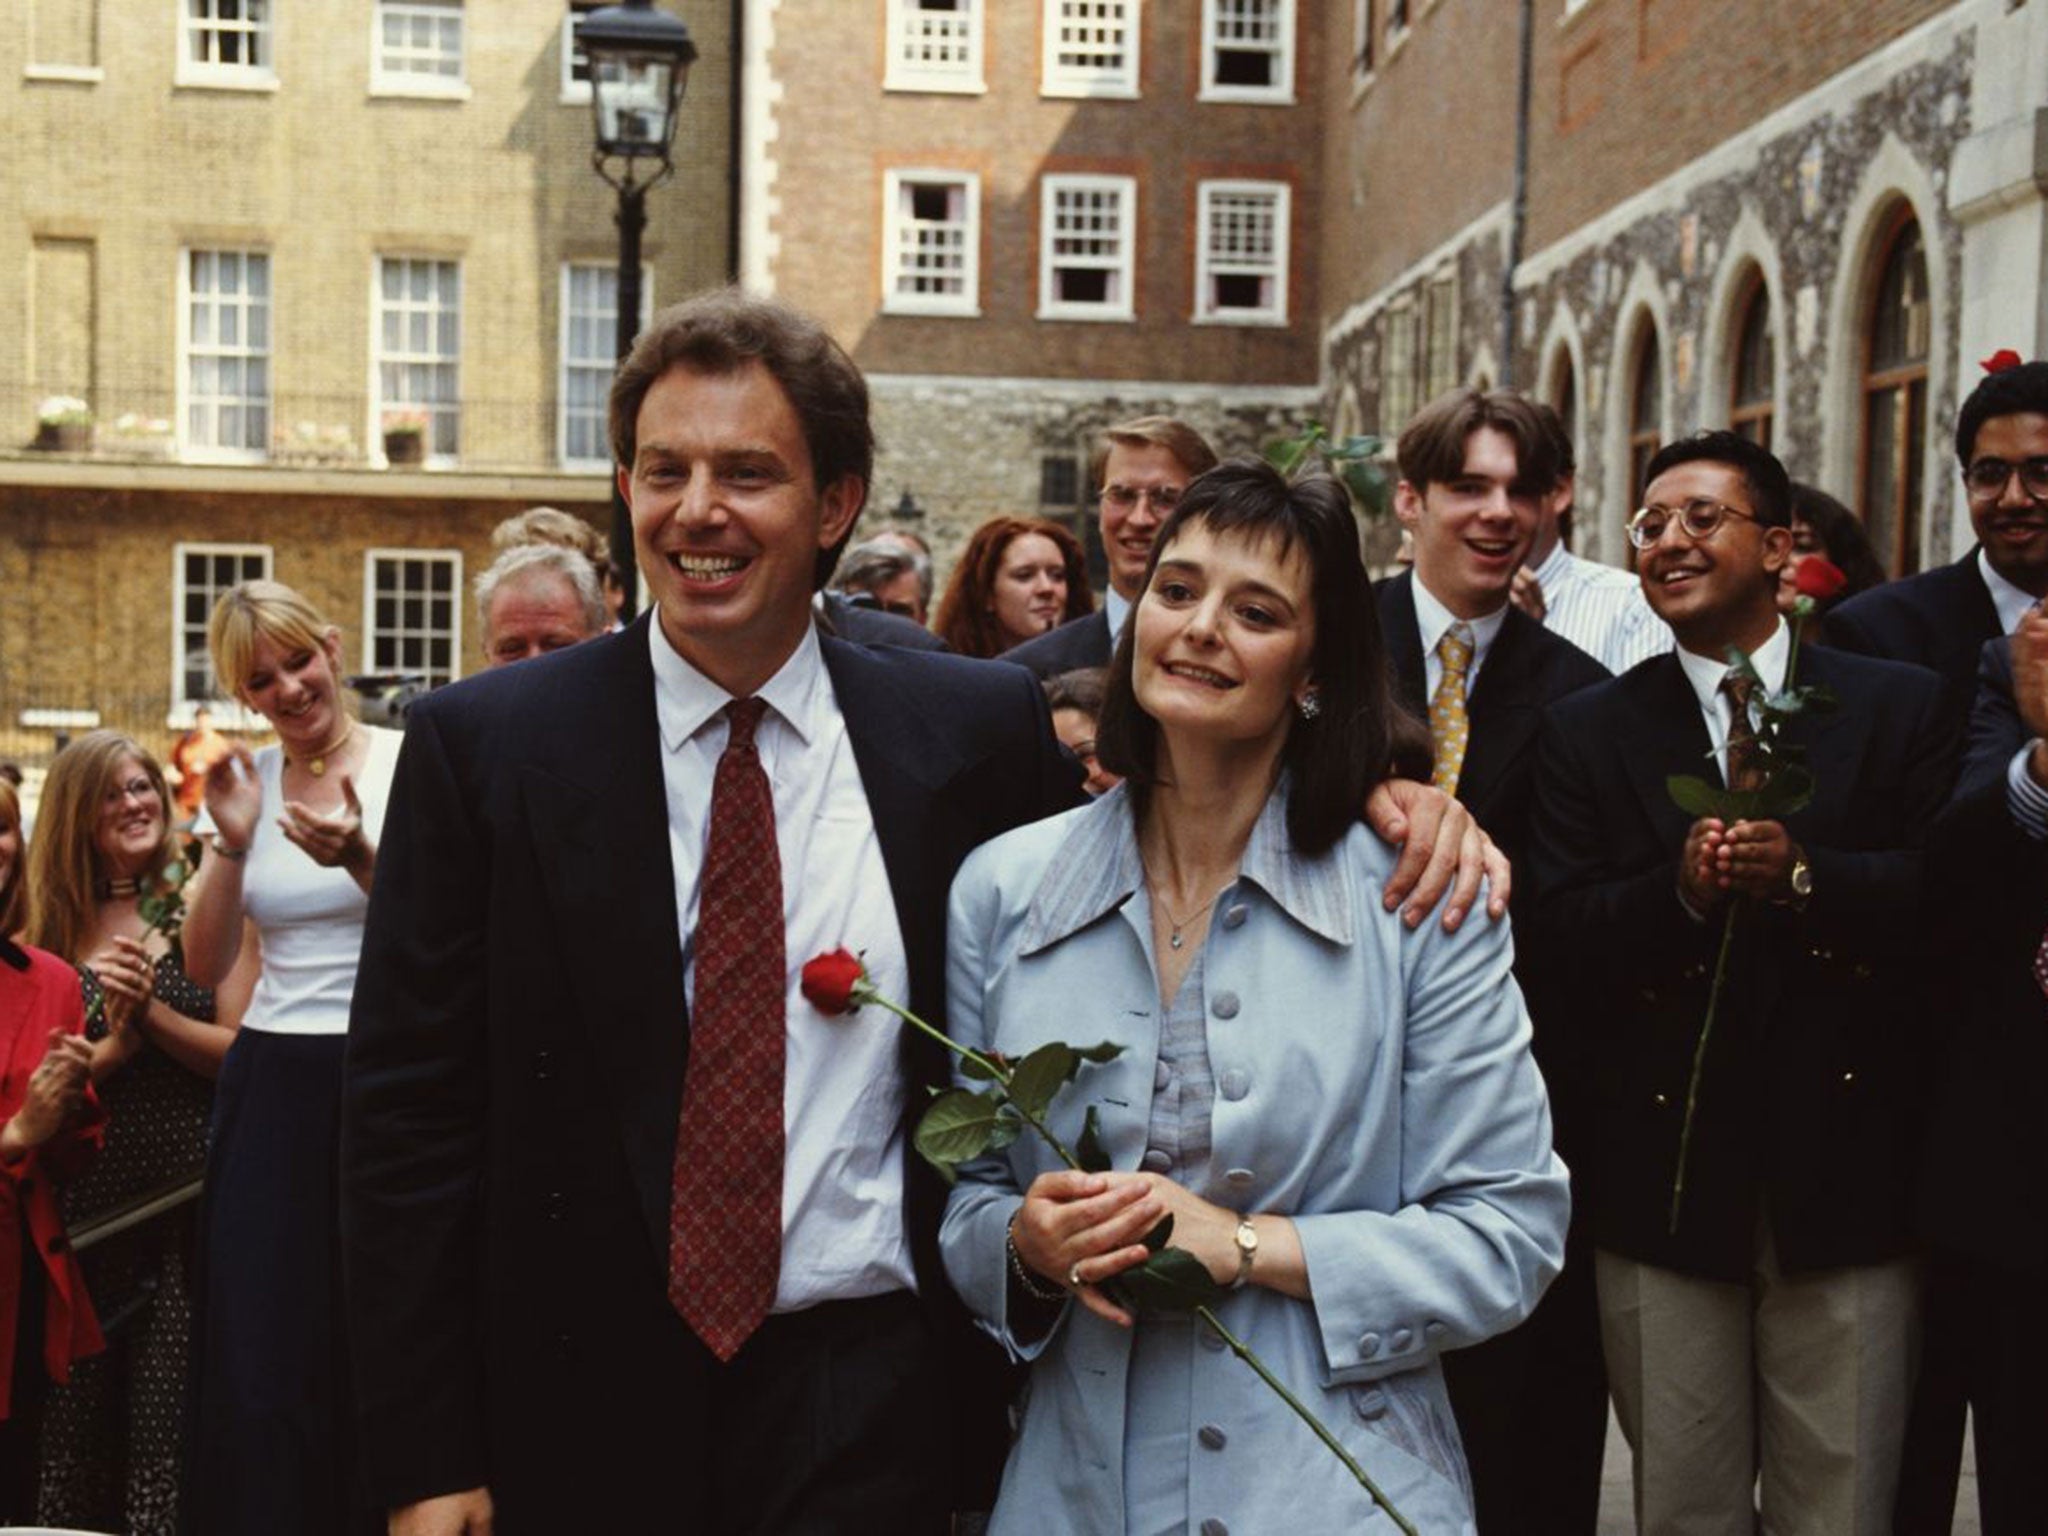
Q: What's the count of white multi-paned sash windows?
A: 14